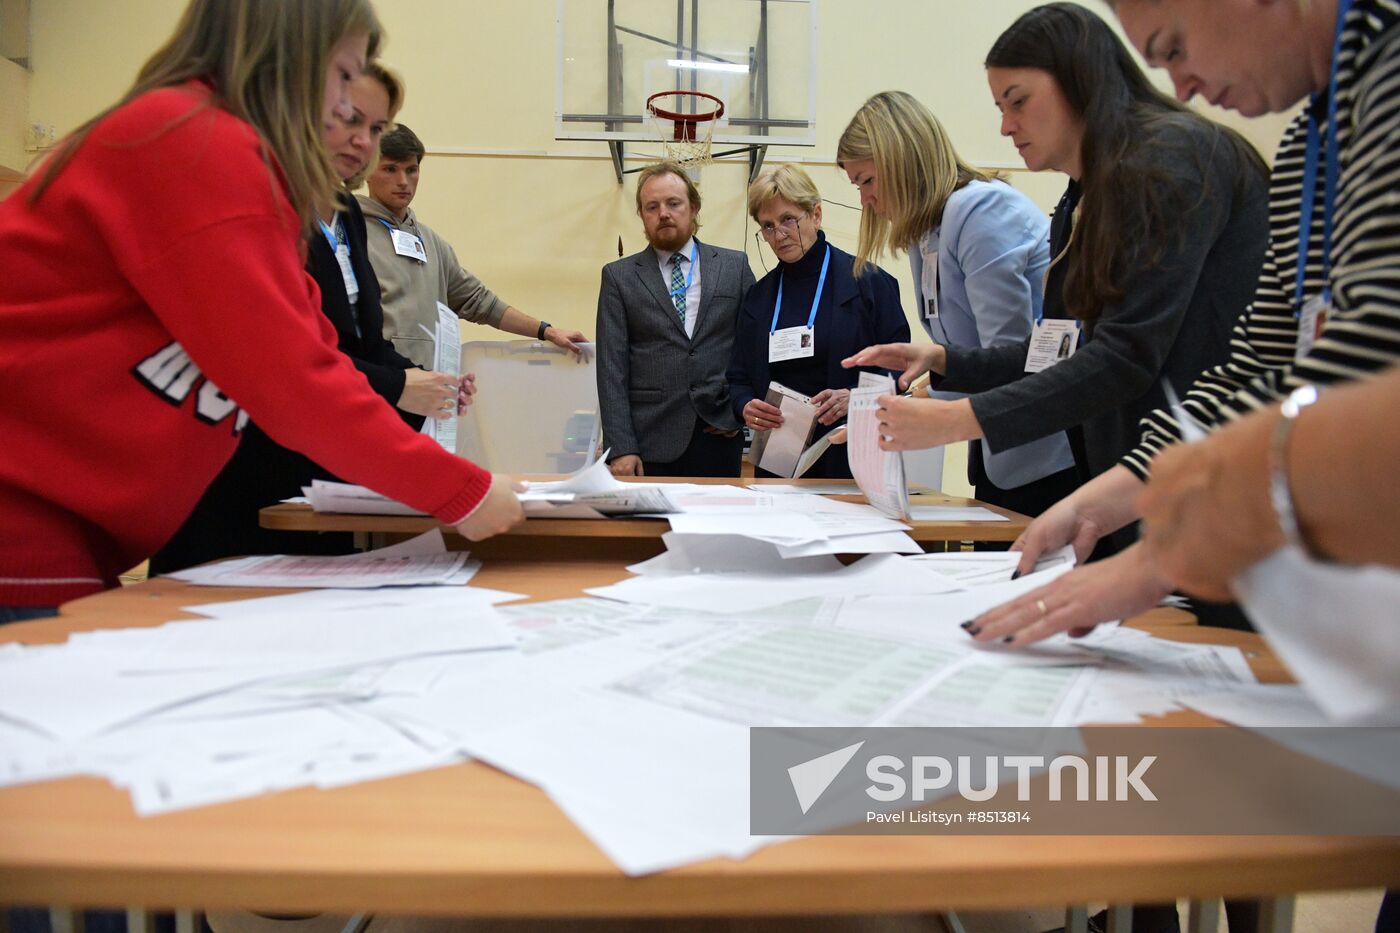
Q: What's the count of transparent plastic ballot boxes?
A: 1